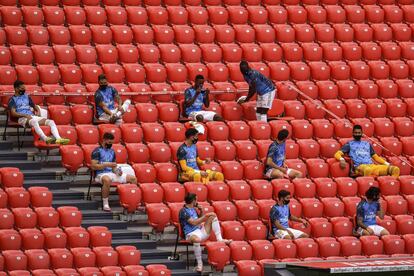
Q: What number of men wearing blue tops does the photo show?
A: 11